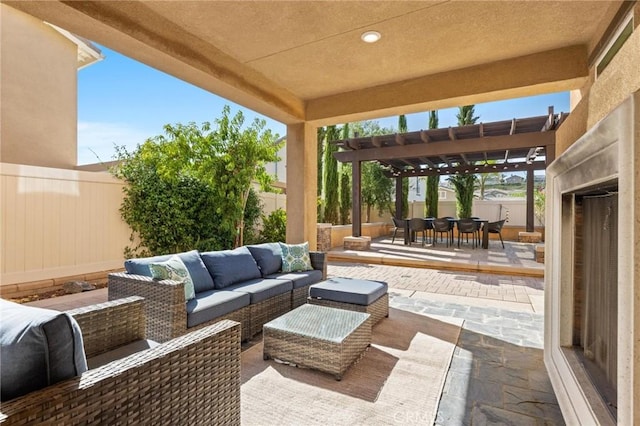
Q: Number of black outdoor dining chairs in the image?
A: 8